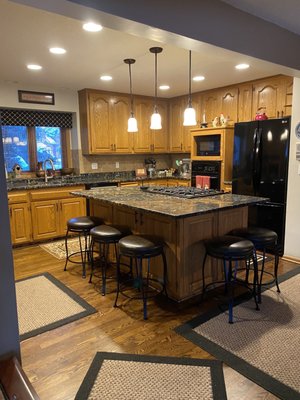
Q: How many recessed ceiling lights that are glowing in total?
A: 7